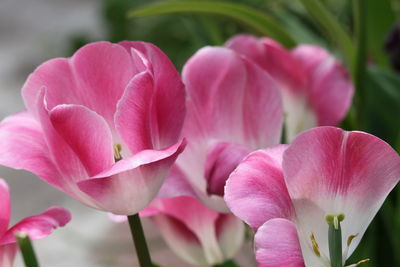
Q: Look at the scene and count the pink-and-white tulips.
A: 6